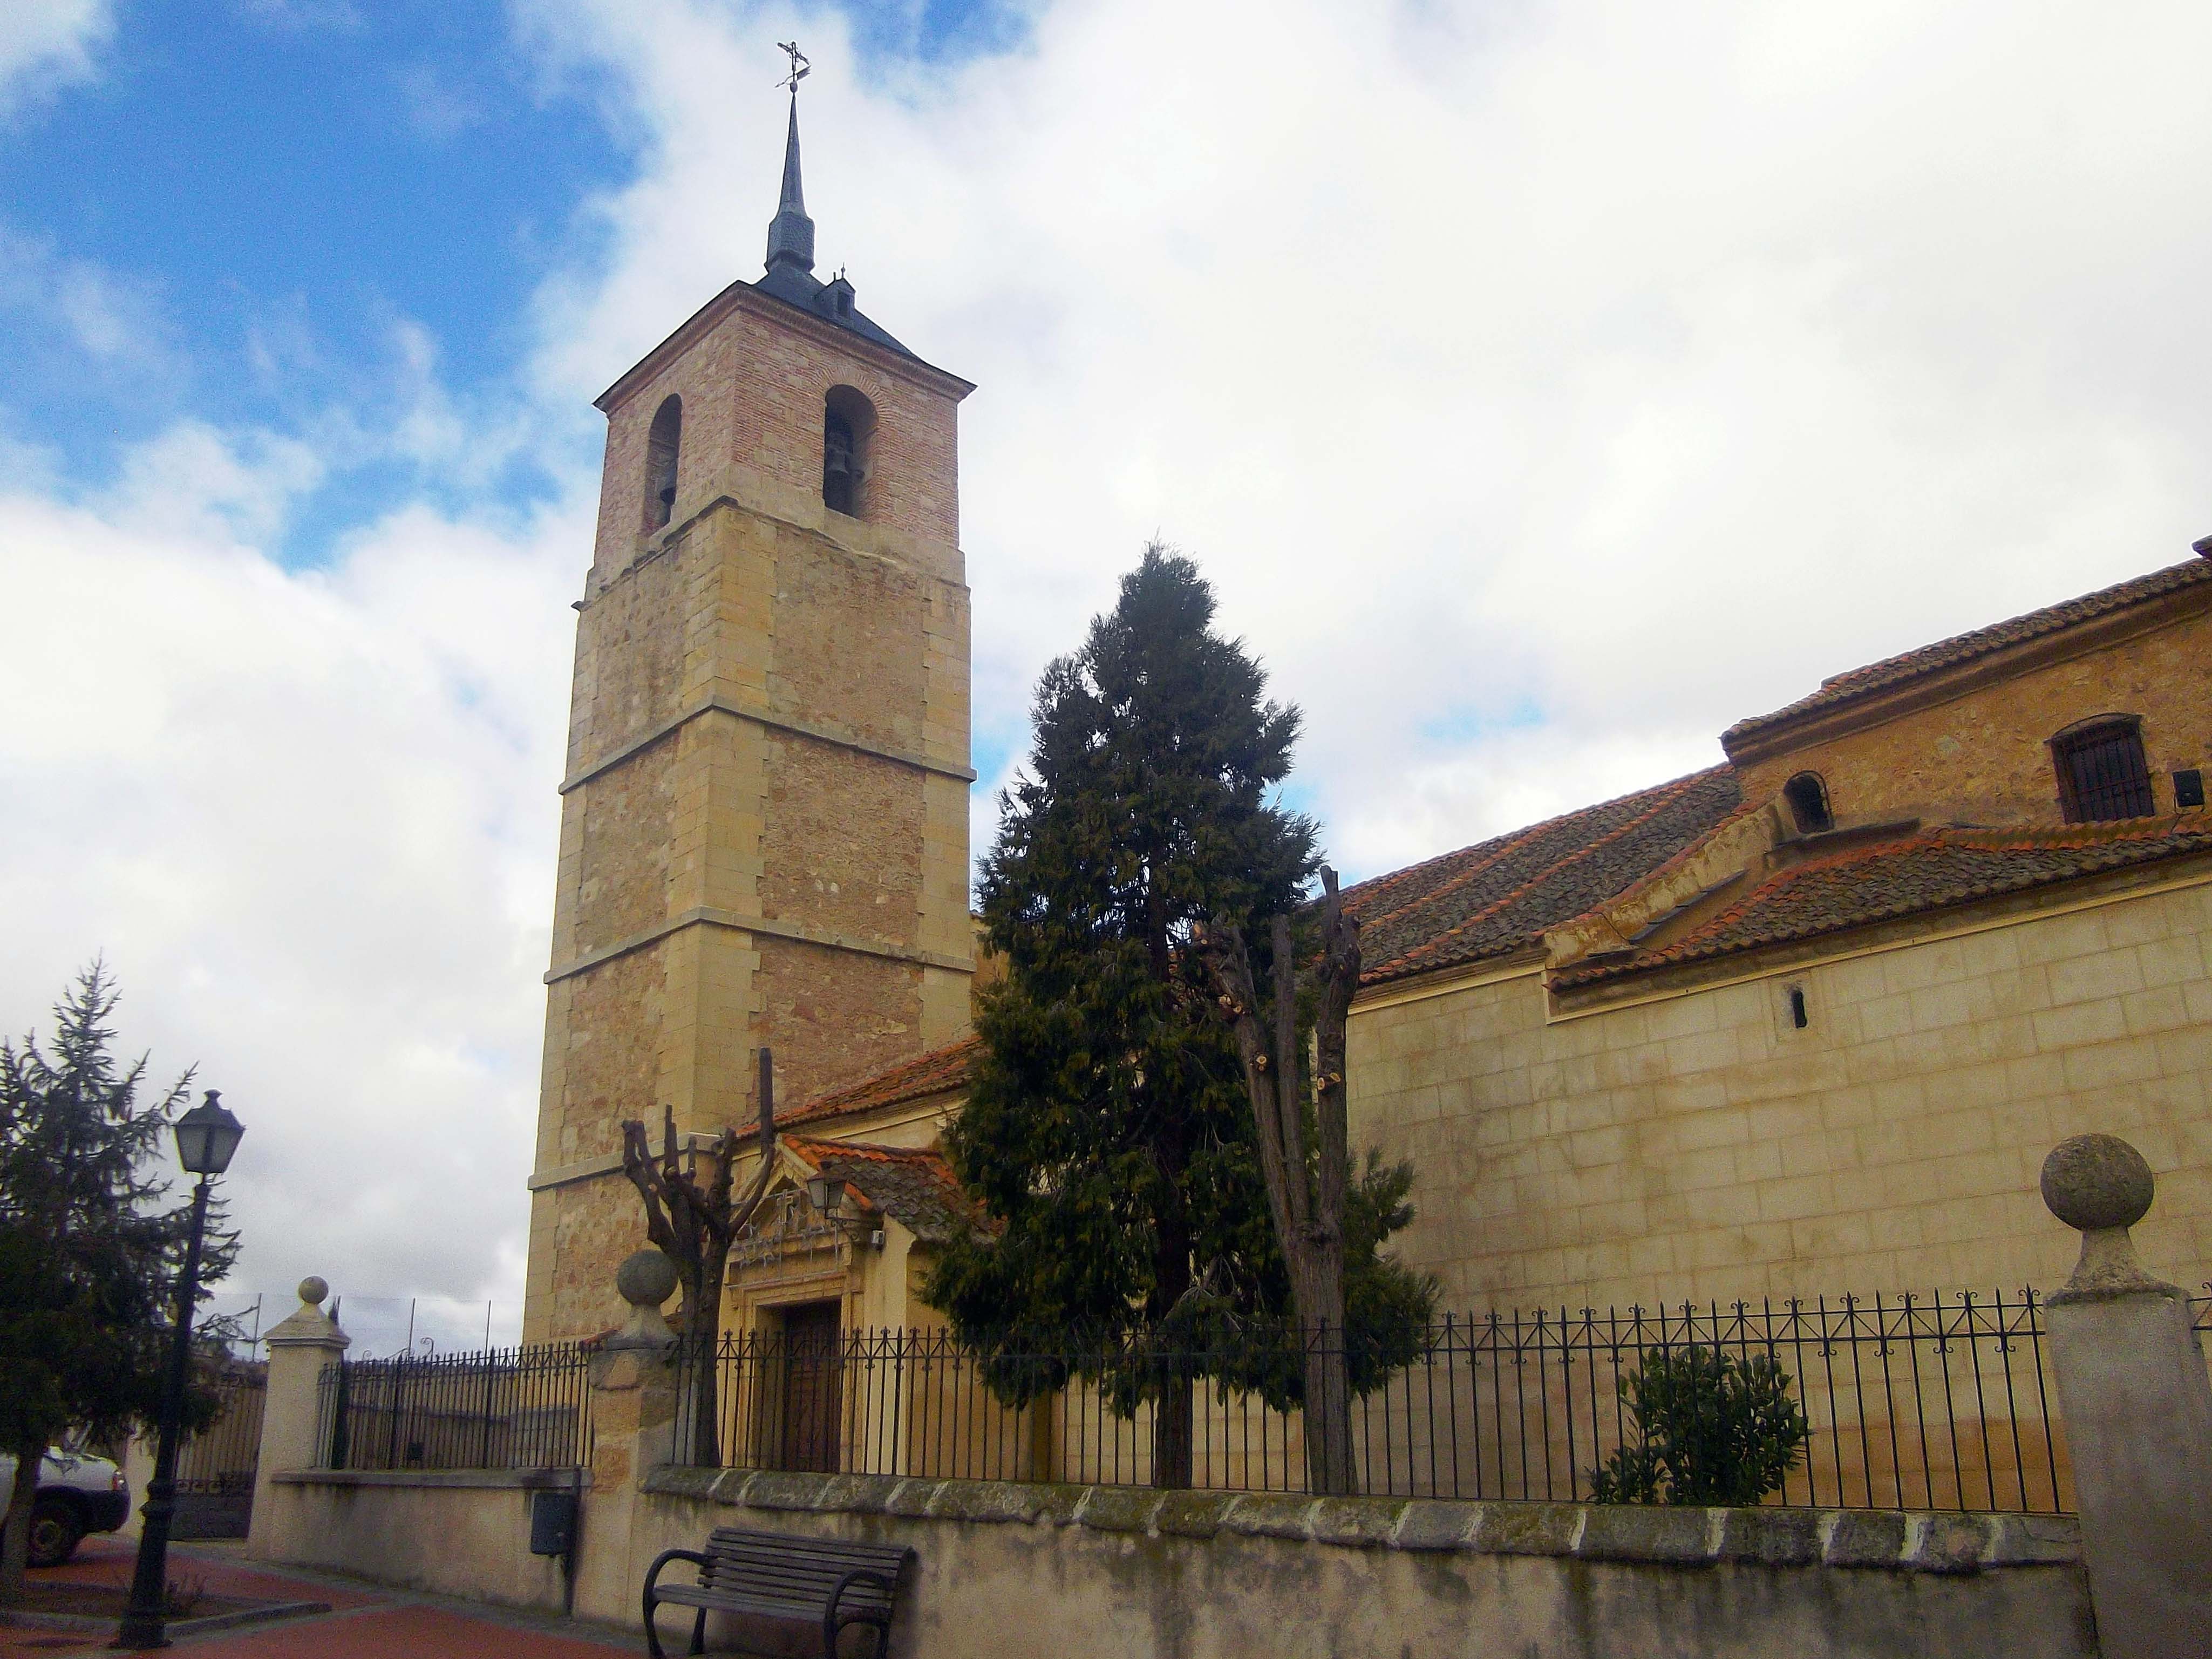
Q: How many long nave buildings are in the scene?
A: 1